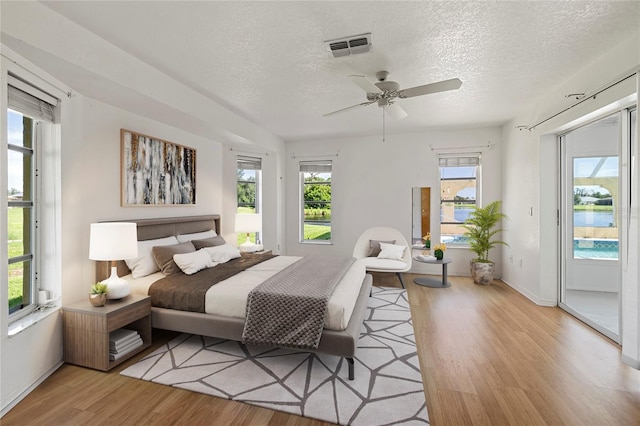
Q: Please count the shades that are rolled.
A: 4